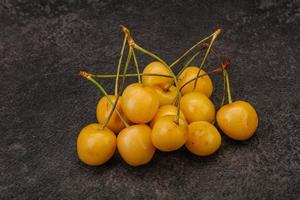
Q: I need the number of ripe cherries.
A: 12